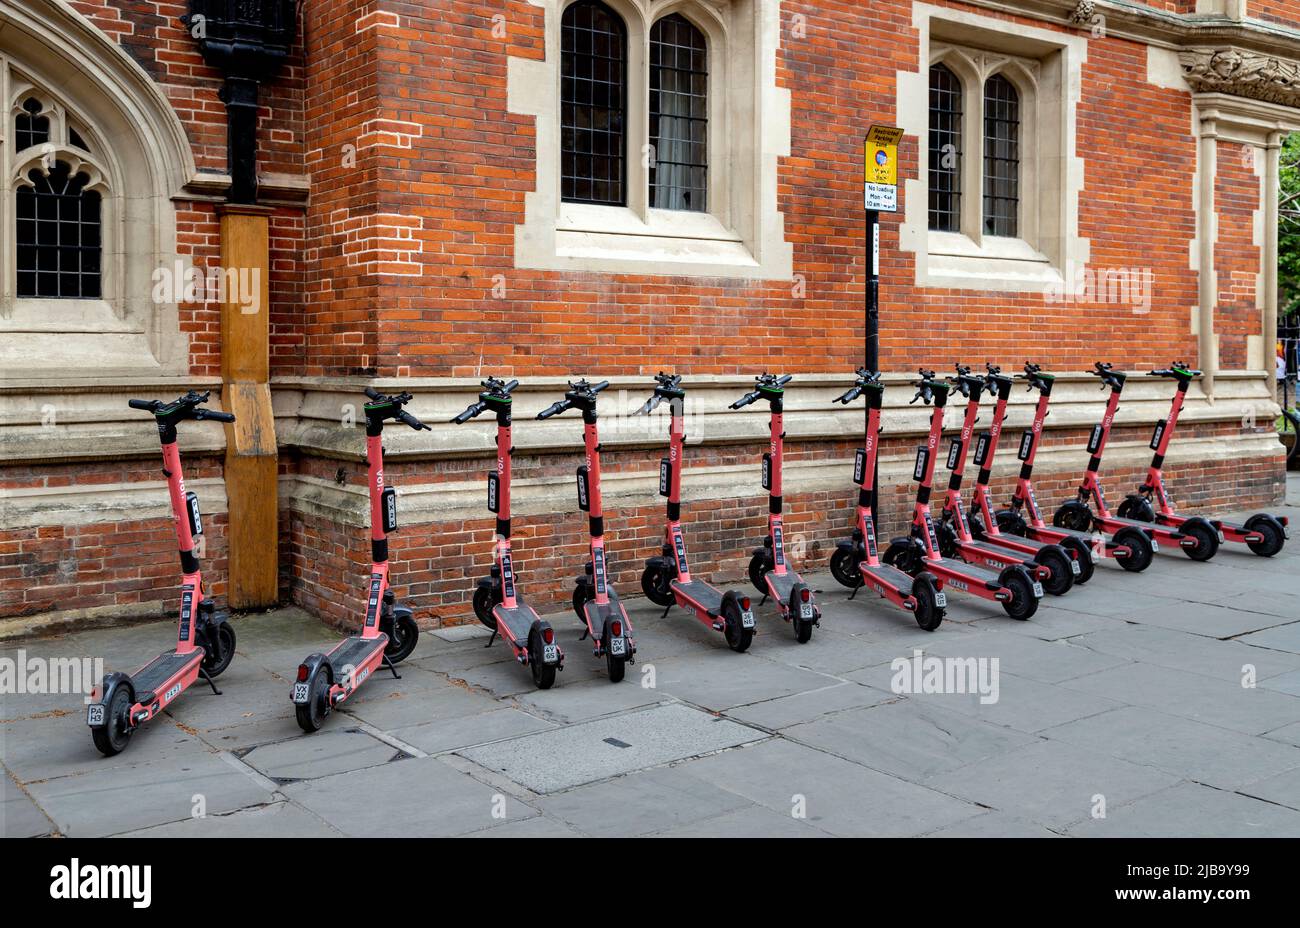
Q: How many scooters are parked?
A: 13